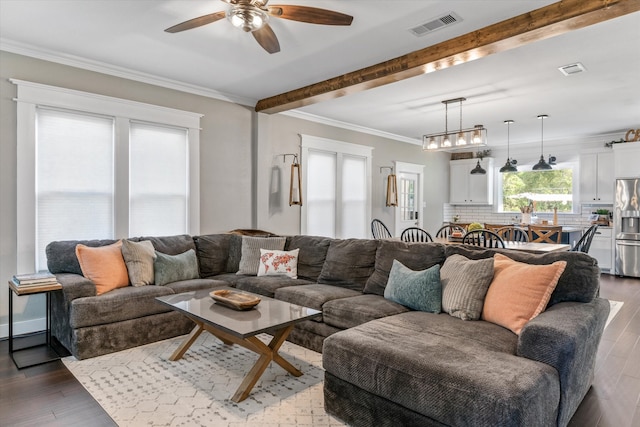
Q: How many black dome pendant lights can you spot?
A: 3